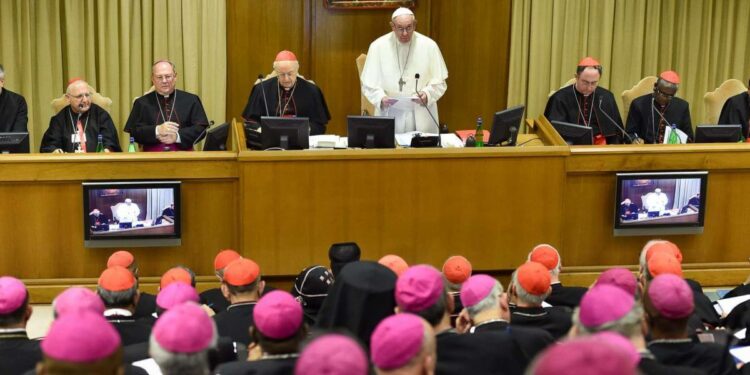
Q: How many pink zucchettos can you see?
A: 15